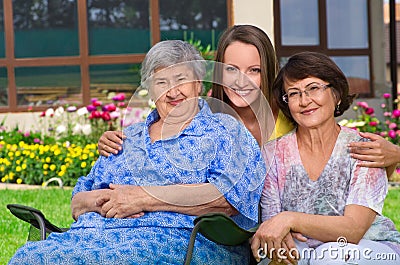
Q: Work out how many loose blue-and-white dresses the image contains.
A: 1